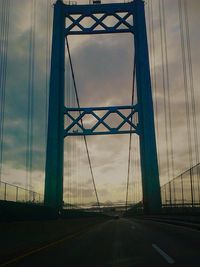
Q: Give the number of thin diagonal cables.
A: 2